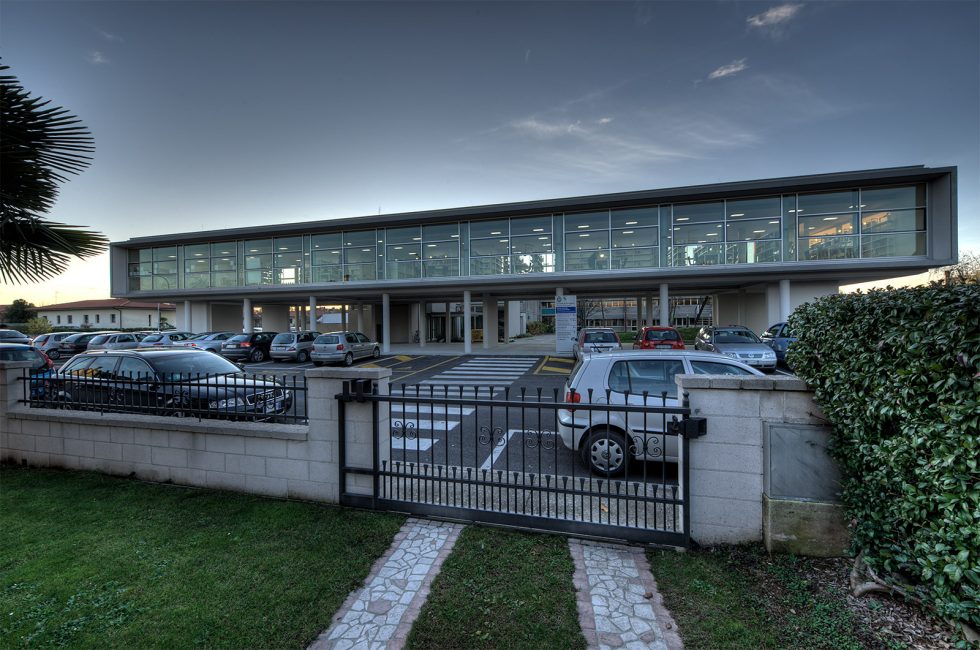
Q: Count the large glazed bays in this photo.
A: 9